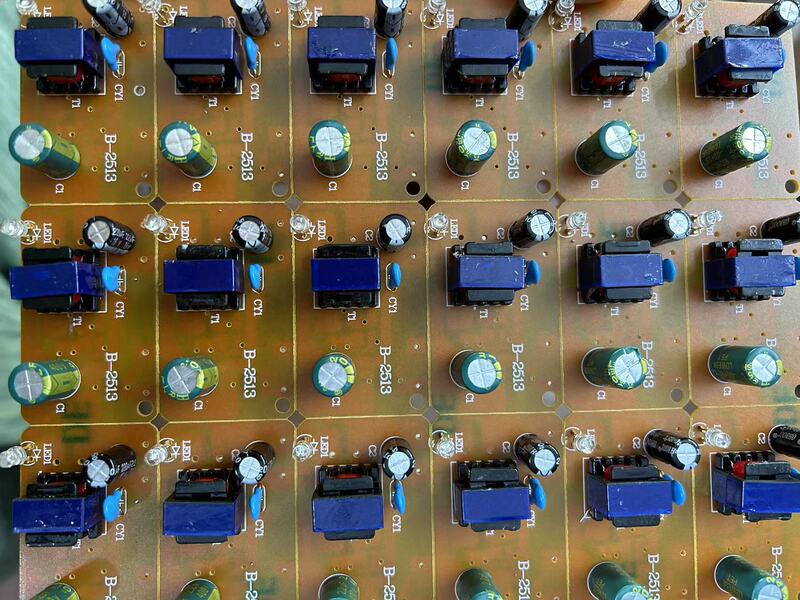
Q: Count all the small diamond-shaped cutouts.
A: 10